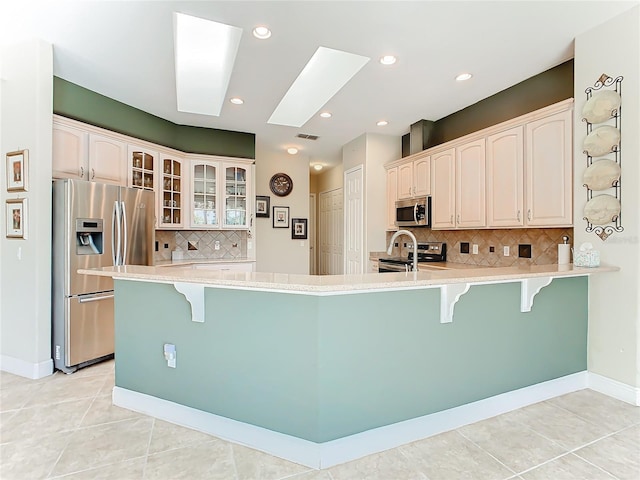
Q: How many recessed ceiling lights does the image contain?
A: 6